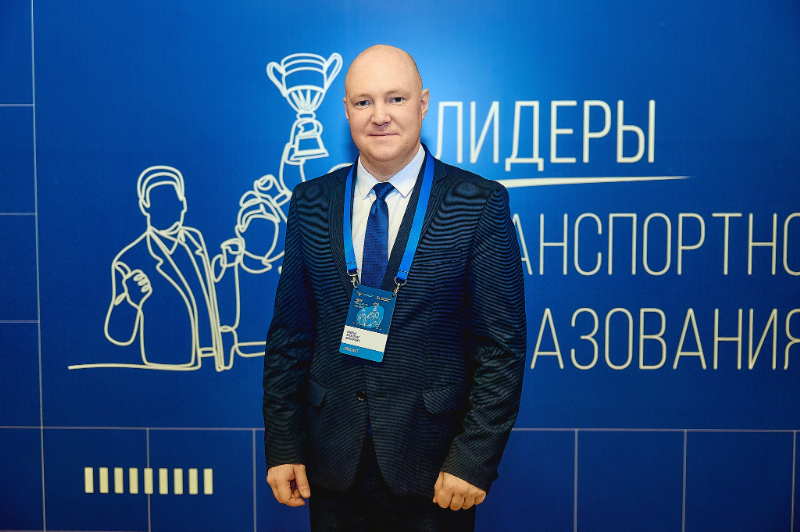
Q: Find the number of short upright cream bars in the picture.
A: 9